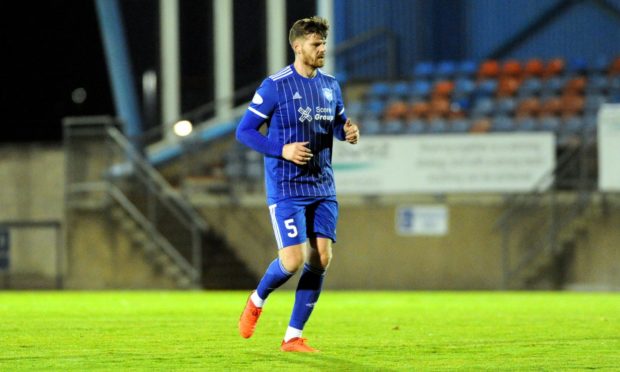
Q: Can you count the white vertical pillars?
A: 4